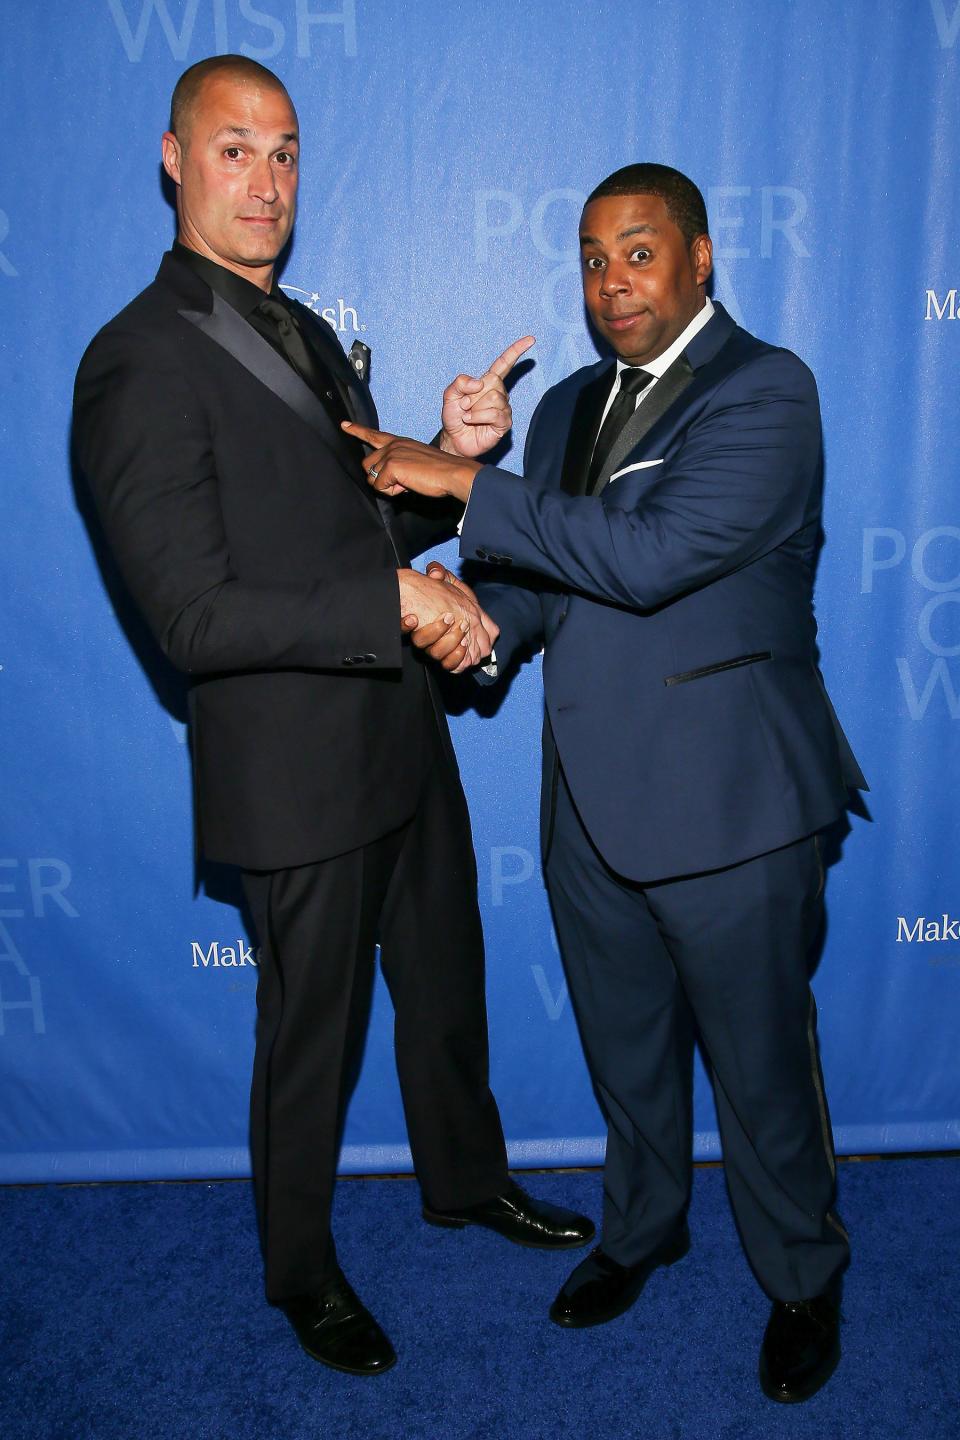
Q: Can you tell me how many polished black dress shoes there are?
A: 4